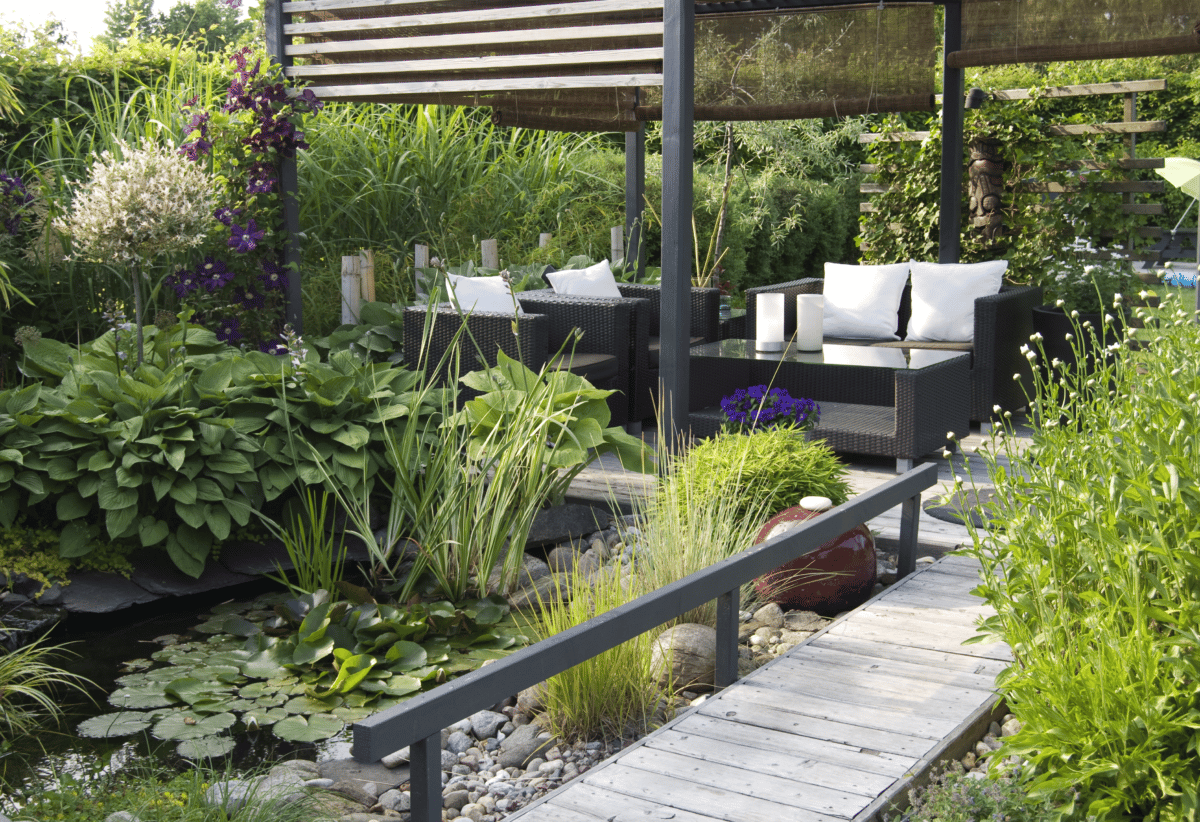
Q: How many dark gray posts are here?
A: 7